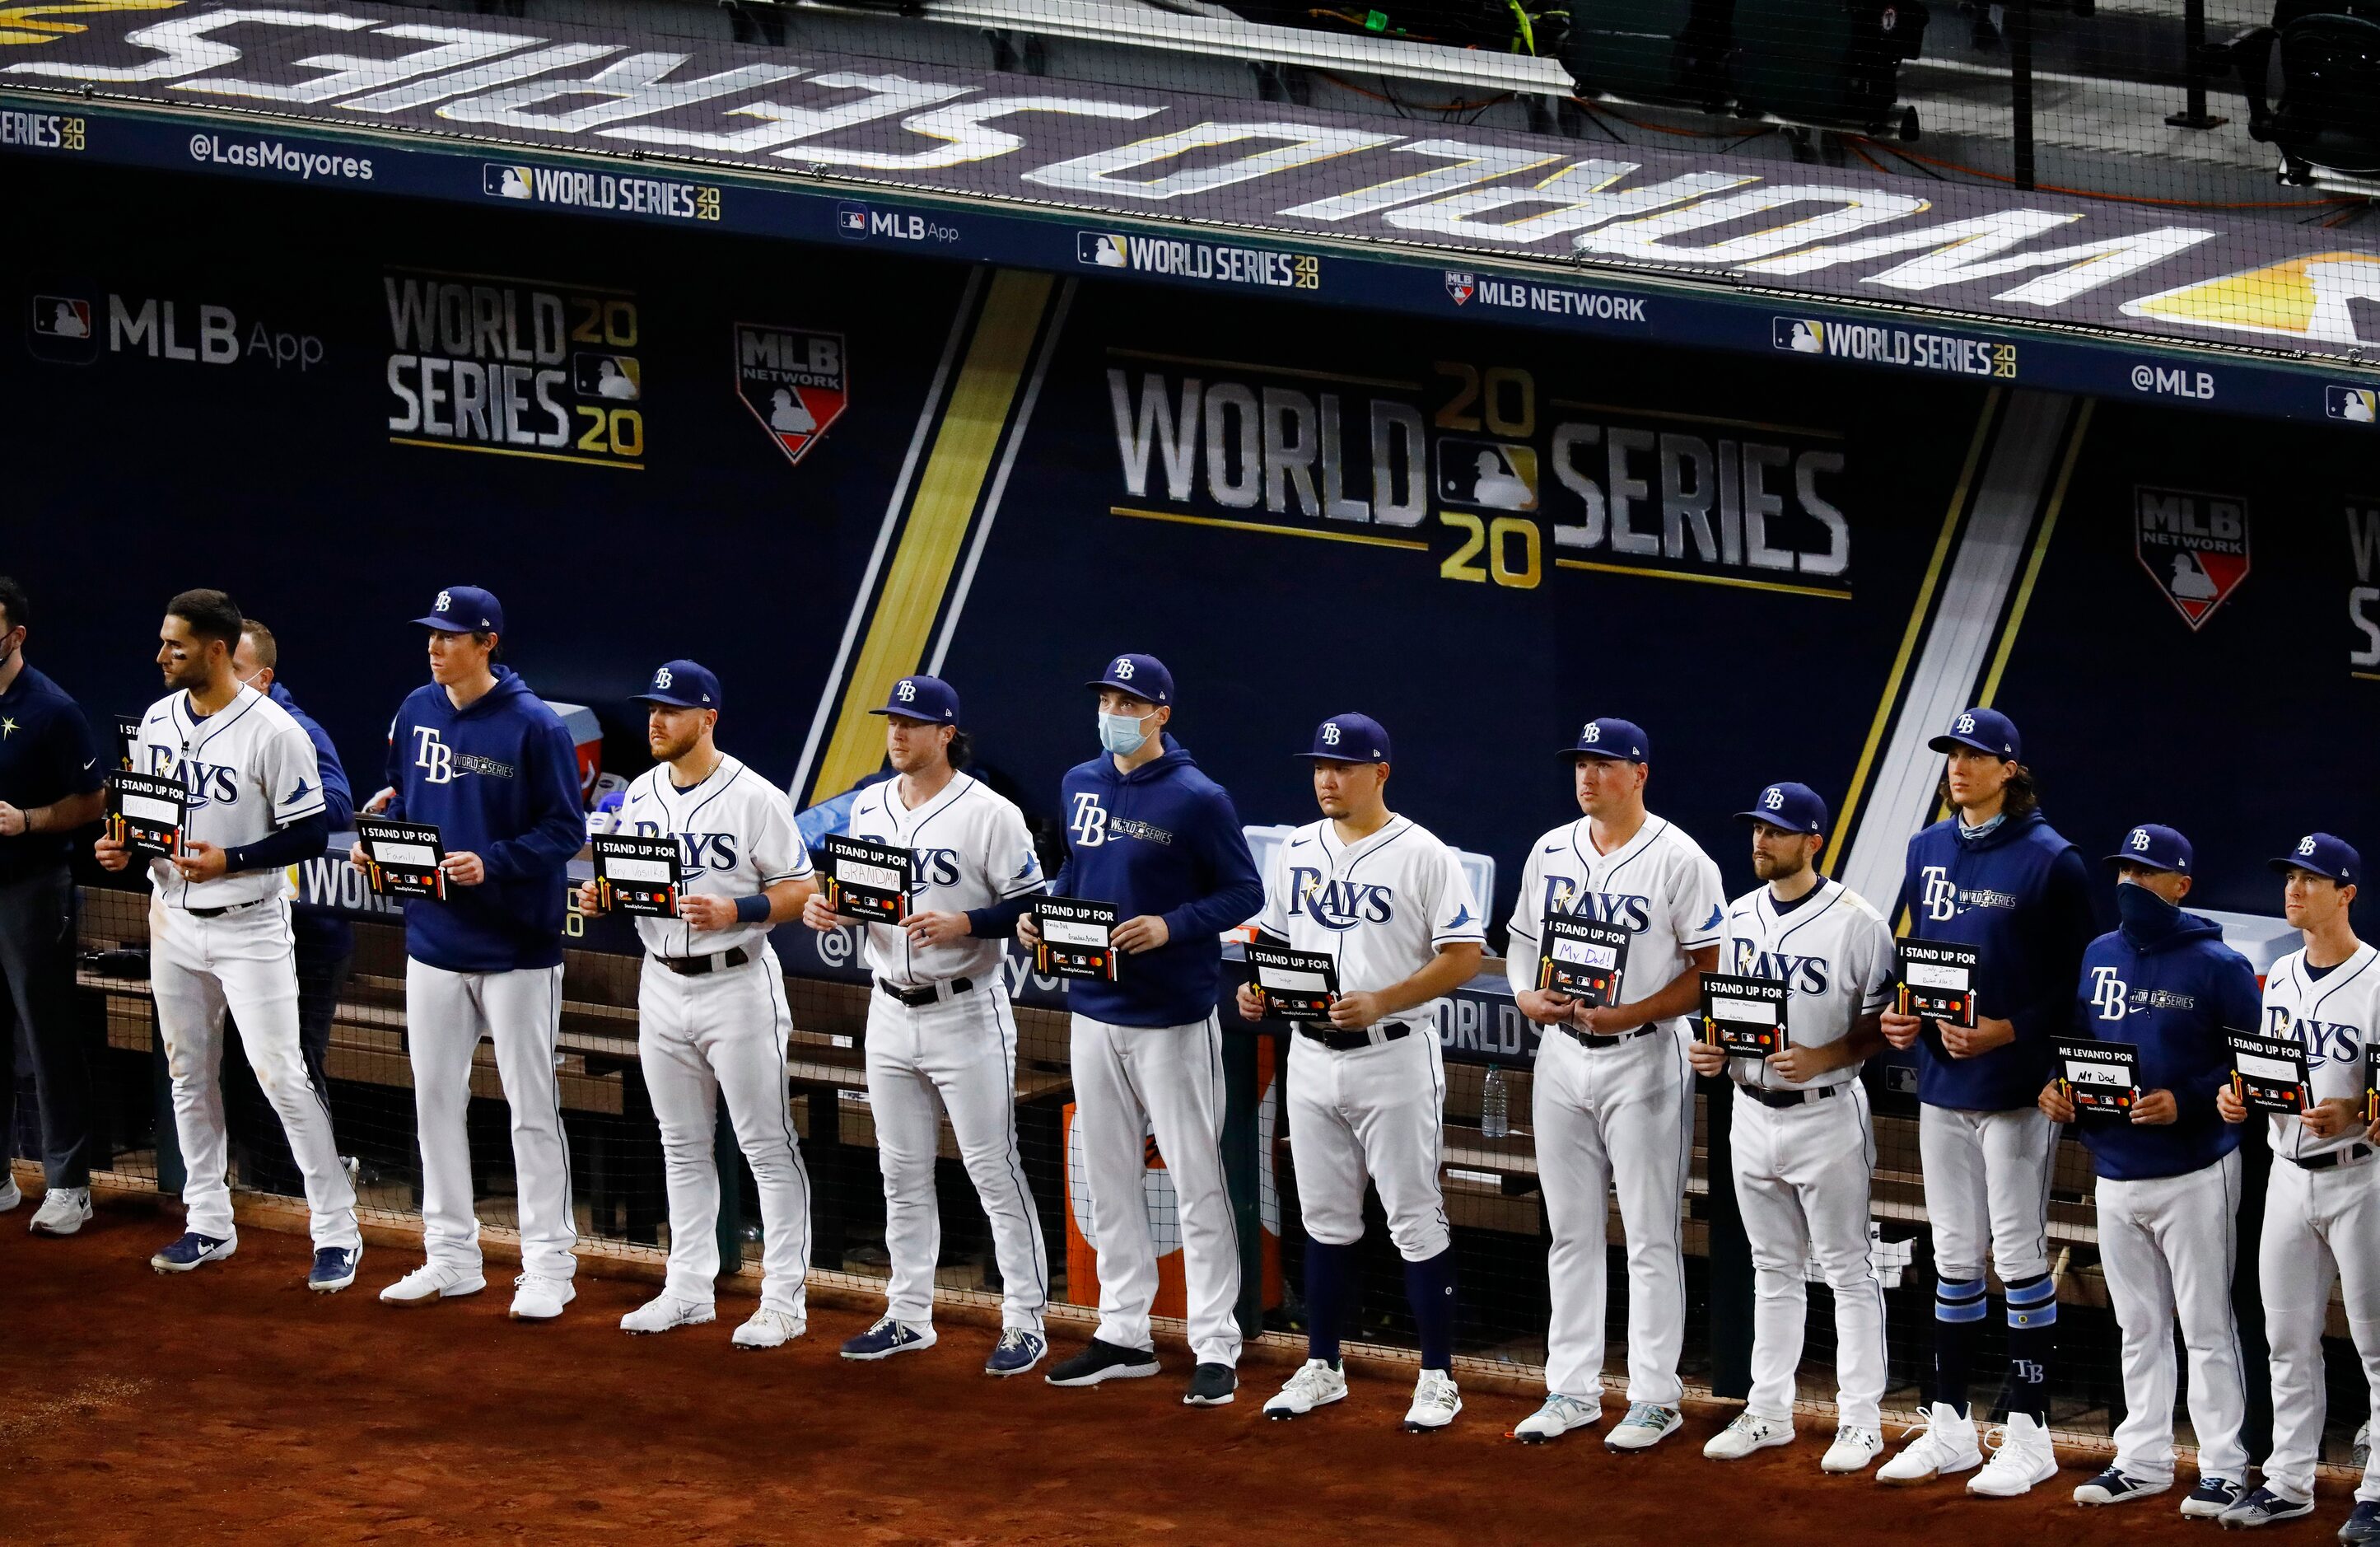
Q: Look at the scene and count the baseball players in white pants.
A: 11